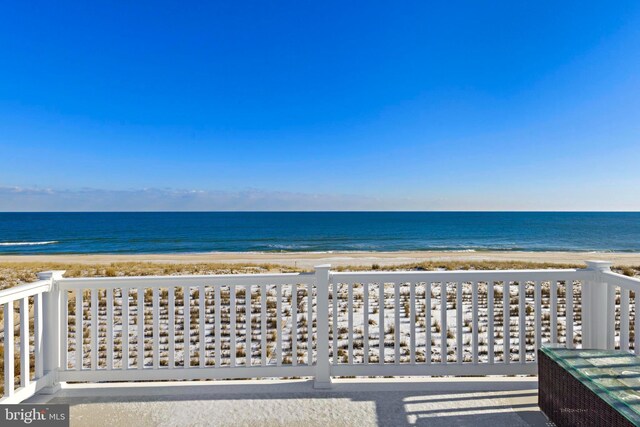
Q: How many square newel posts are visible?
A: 3